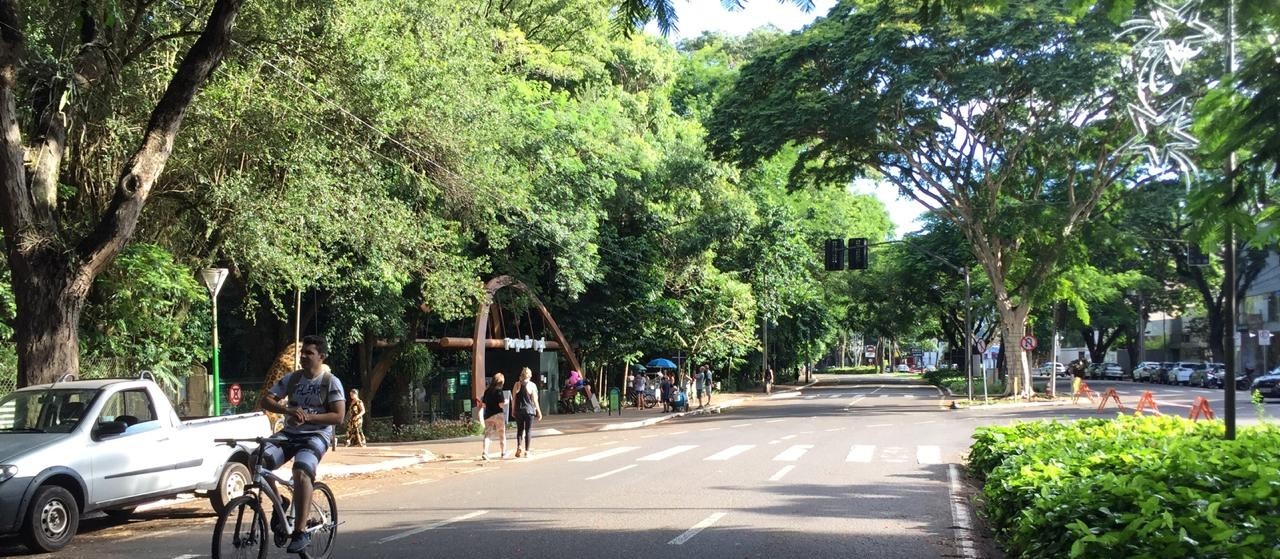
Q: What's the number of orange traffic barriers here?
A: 4